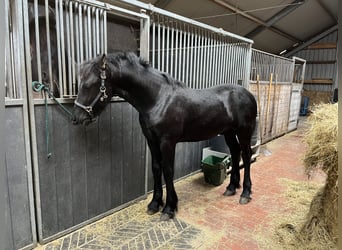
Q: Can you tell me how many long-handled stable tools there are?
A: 3